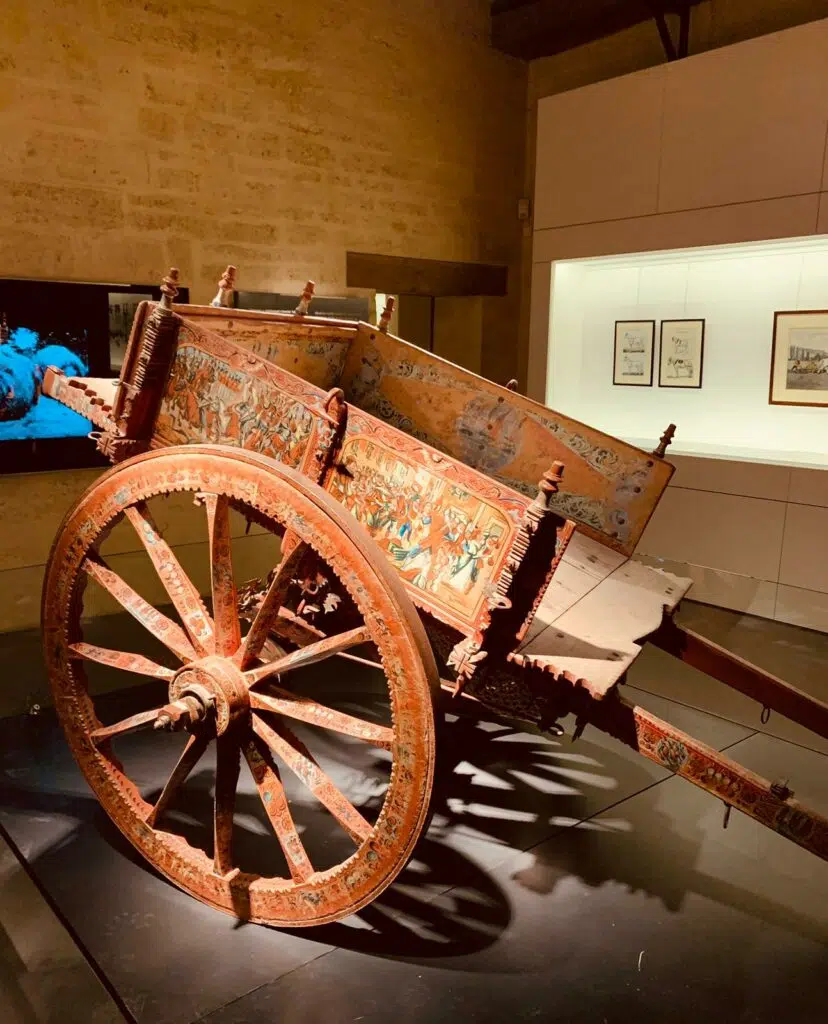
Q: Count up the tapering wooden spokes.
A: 12